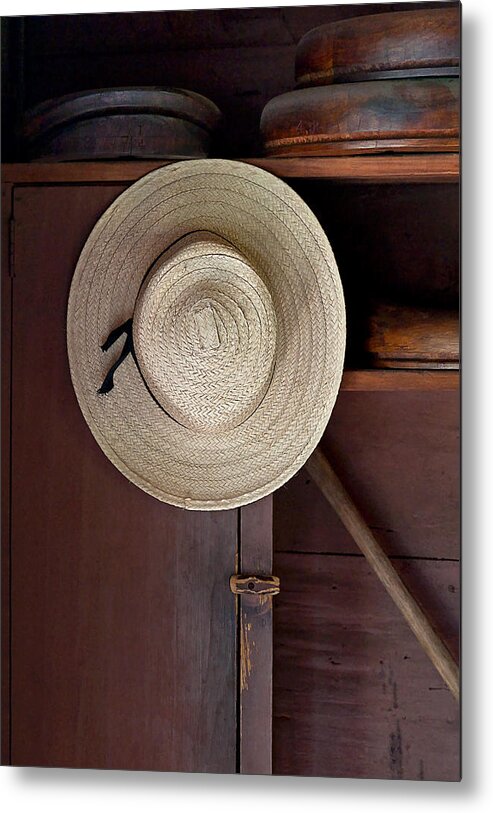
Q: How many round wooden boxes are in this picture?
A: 4